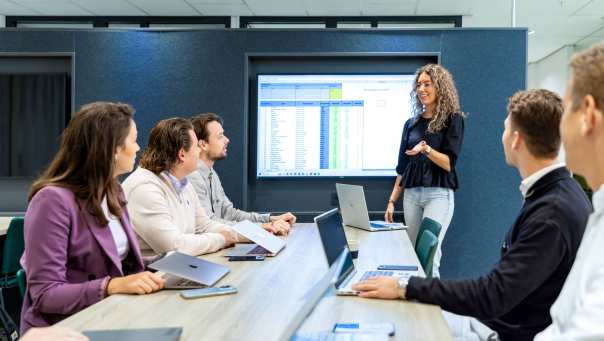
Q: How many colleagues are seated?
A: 5